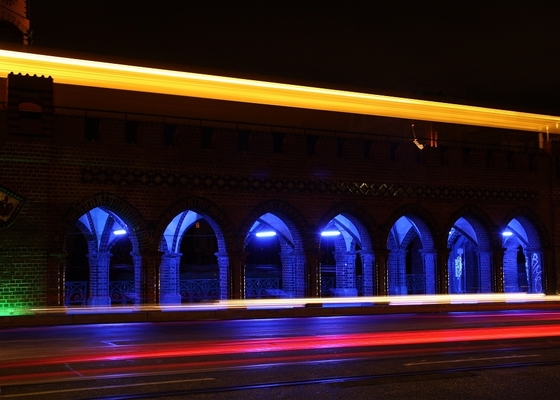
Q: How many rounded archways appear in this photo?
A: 7